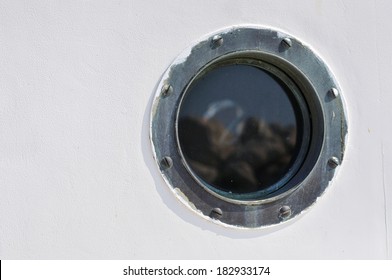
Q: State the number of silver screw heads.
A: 8